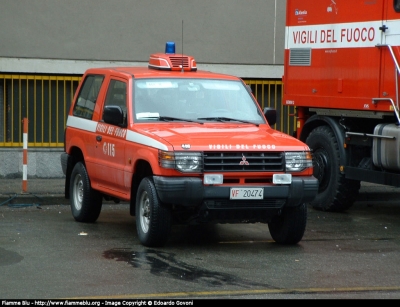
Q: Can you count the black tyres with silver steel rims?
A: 2